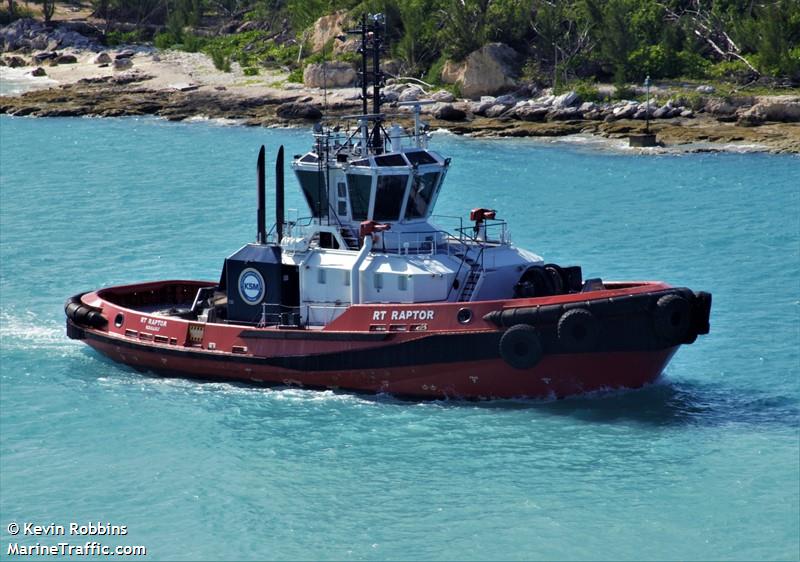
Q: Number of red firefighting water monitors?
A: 2